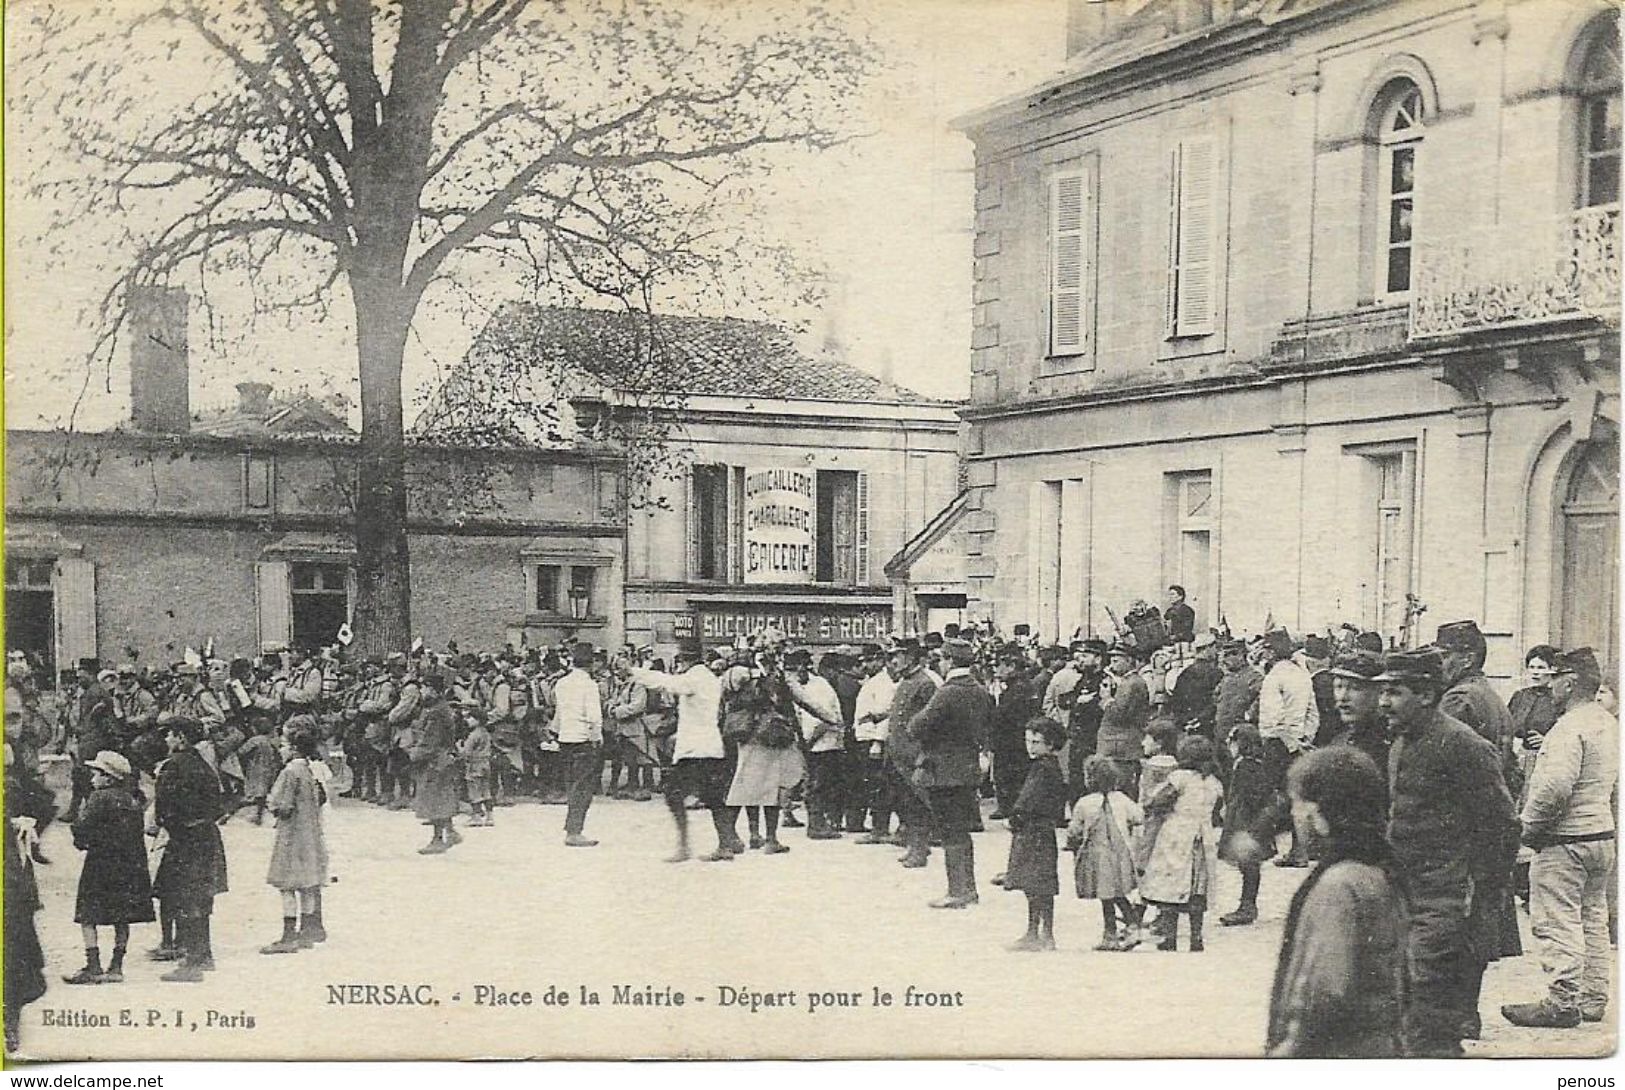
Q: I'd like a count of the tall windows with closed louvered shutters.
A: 2